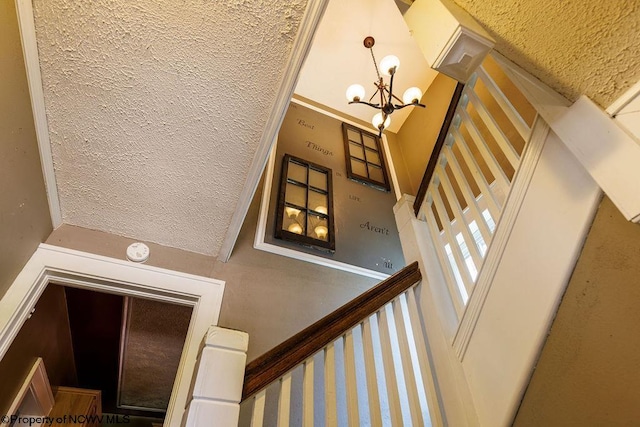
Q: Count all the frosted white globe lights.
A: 4